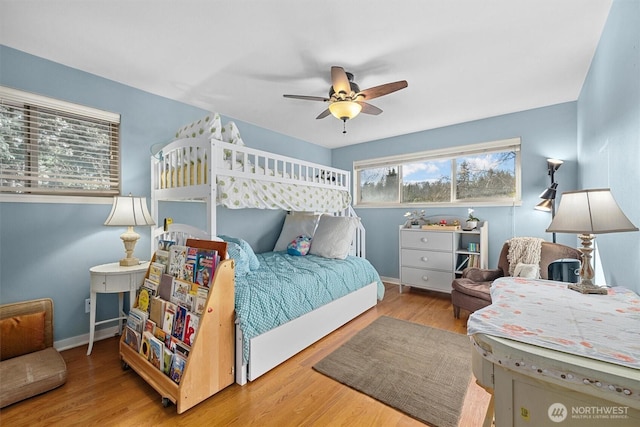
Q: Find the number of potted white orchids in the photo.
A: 1